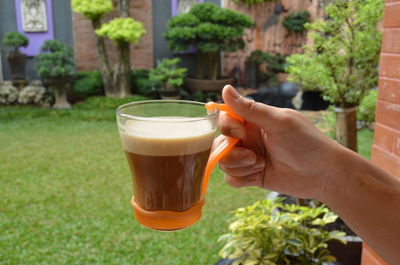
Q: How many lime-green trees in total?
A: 2